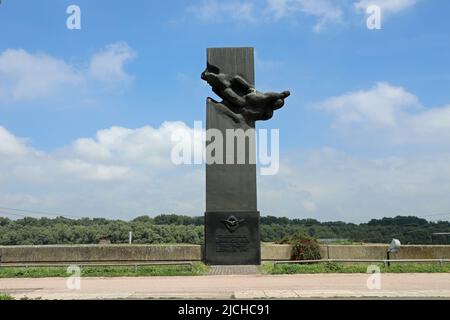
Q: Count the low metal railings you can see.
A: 2